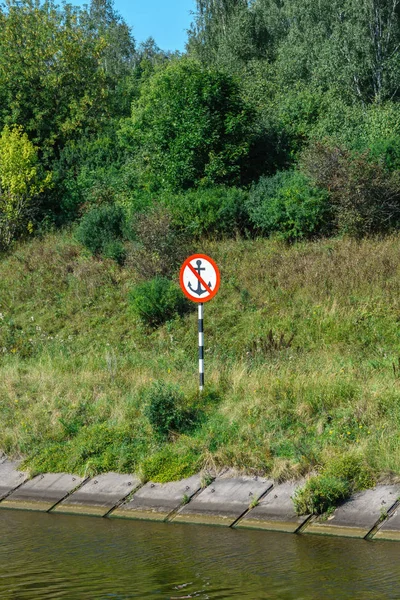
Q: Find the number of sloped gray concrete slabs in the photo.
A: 8